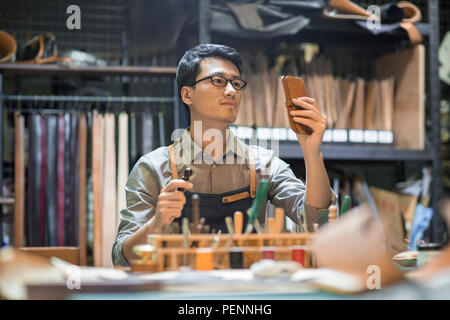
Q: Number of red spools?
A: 2